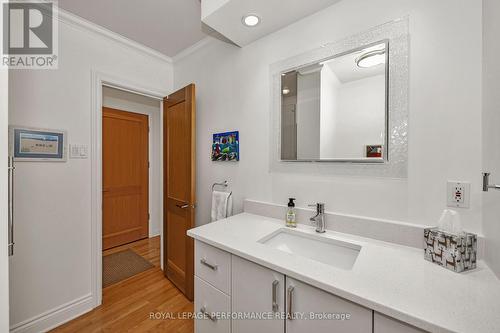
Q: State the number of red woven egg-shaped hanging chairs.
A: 0